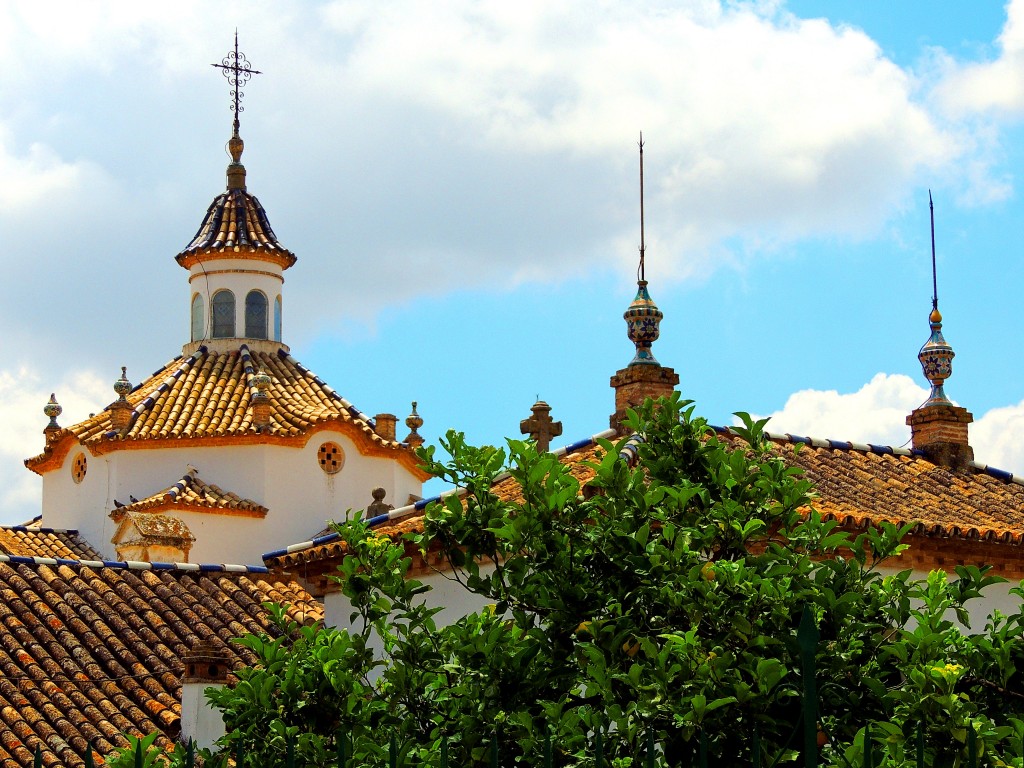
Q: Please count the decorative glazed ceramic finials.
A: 6